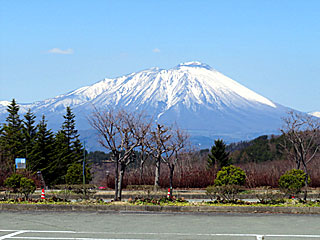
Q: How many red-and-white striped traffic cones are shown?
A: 2